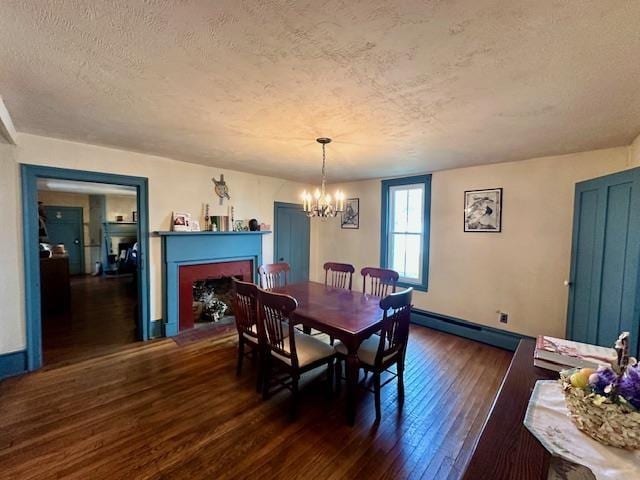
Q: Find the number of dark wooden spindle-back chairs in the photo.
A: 6